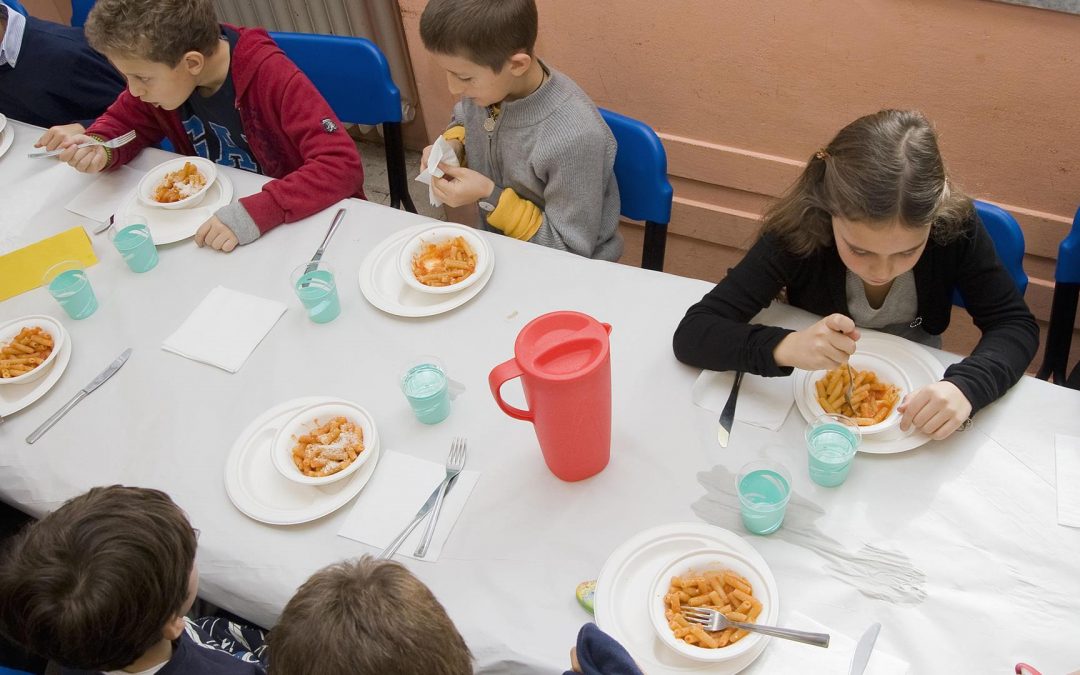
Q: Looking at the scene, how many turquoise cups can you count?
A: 6